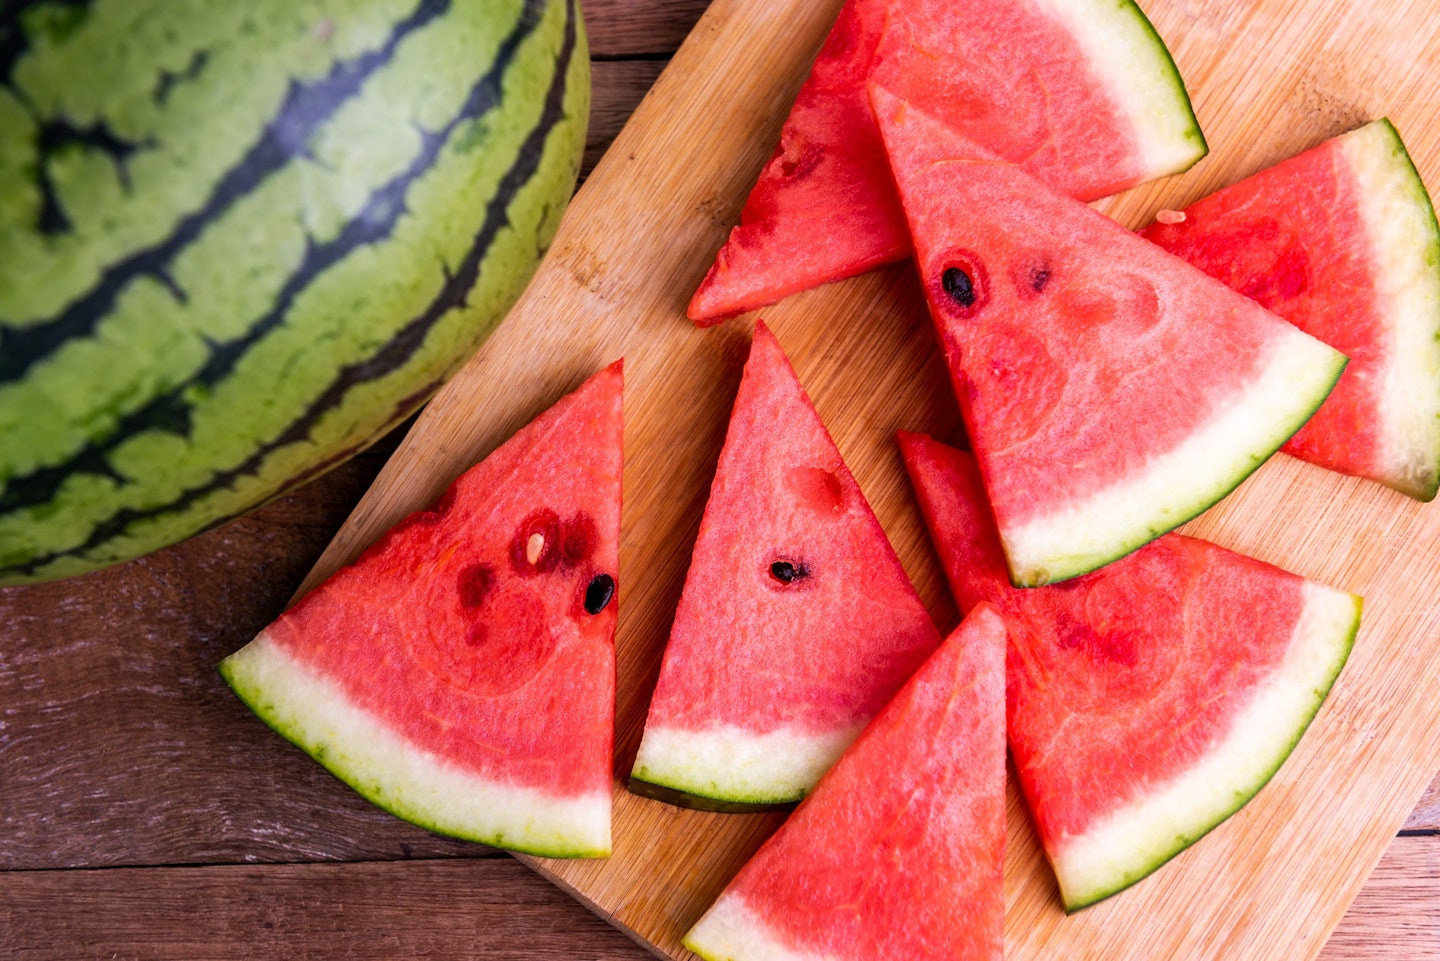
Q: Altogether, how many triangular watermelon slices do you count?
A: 7